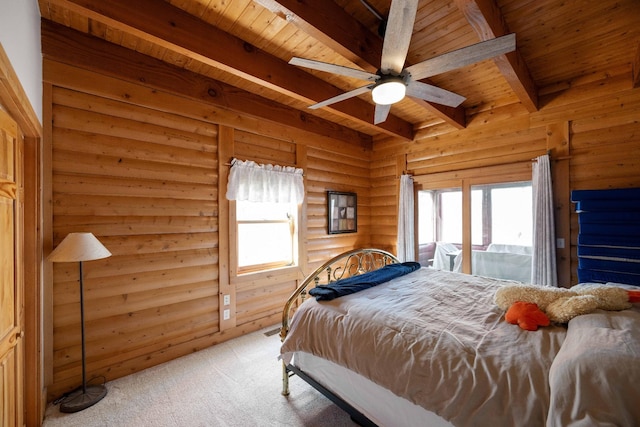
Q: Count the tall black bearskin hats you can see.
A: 0